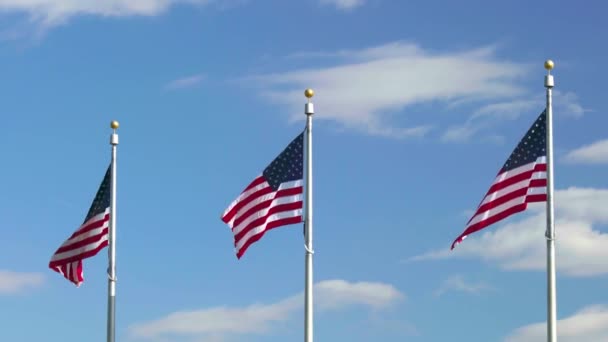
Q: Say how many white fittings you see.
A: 3